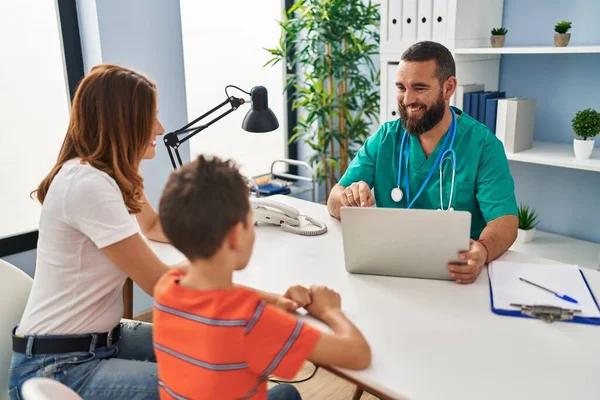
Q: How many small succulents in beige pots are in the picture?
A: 2